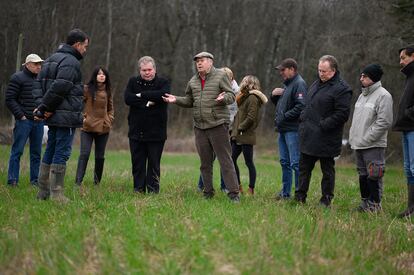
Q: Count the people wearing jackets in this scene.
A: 11